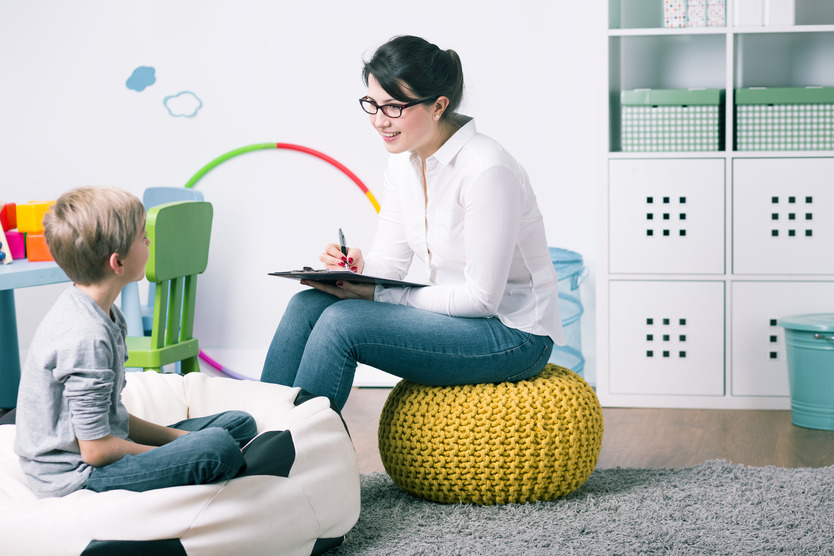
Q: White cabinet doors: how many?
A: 4